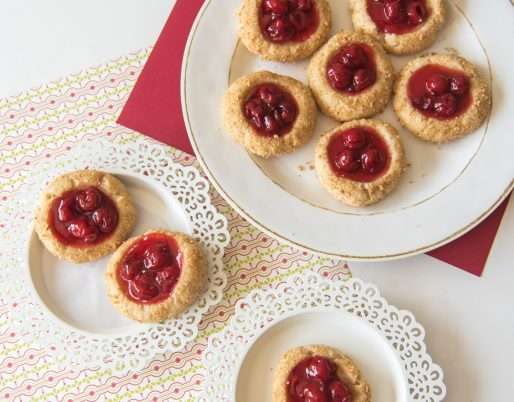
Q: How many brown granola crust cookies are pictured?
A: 9